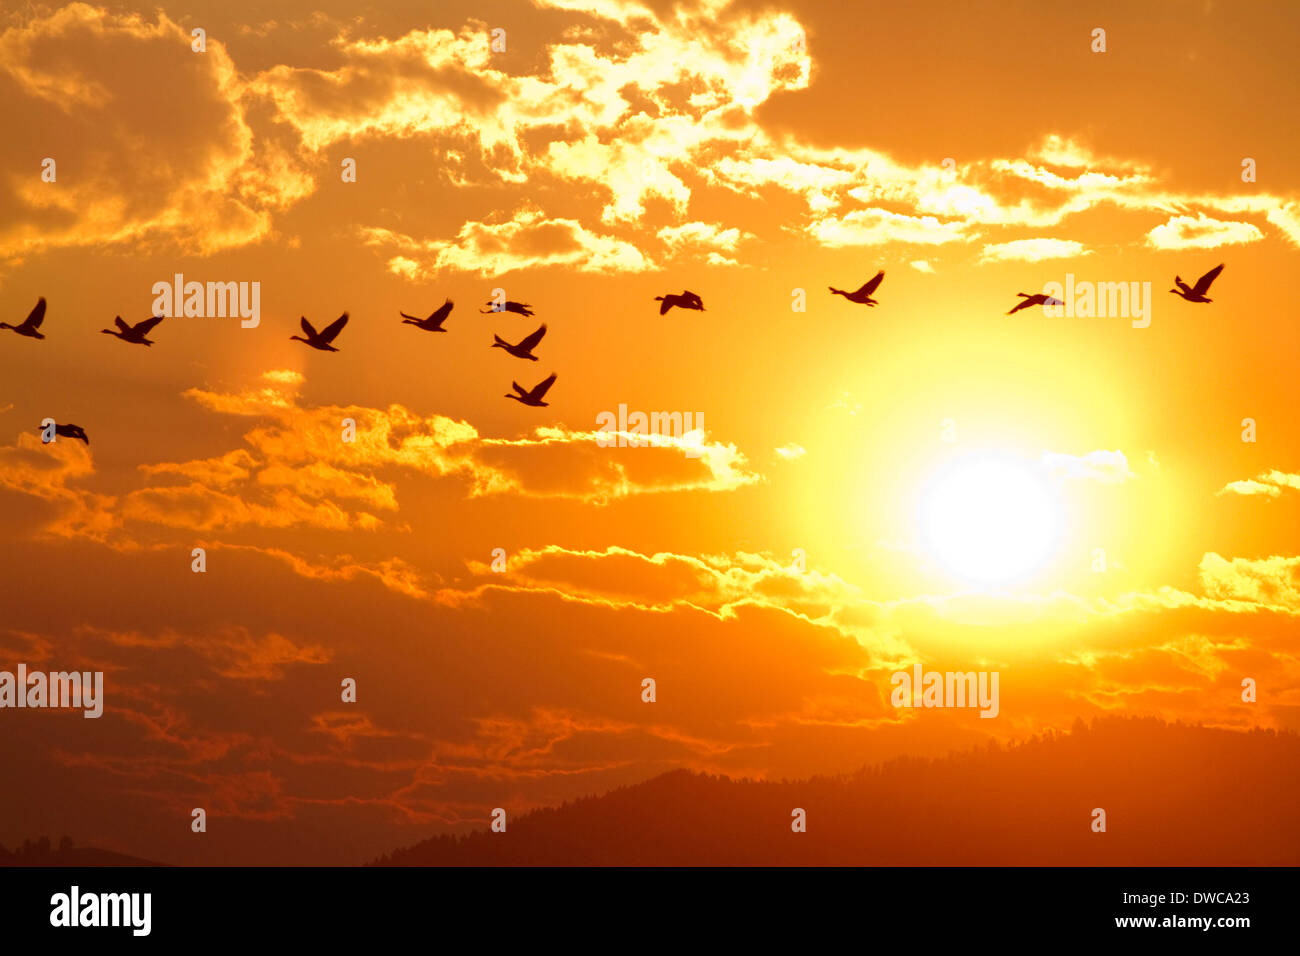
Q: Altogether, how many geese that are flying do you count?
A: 12